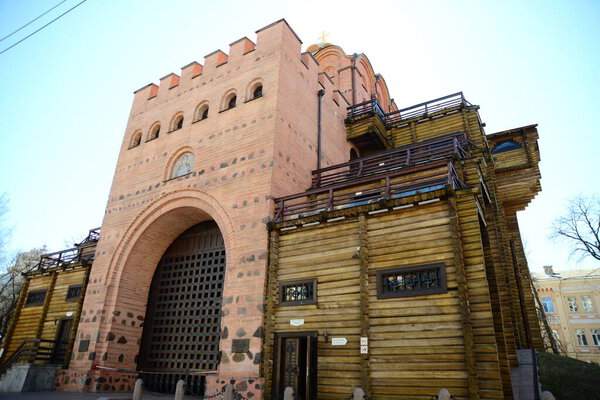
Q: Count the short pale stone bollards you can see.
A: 7